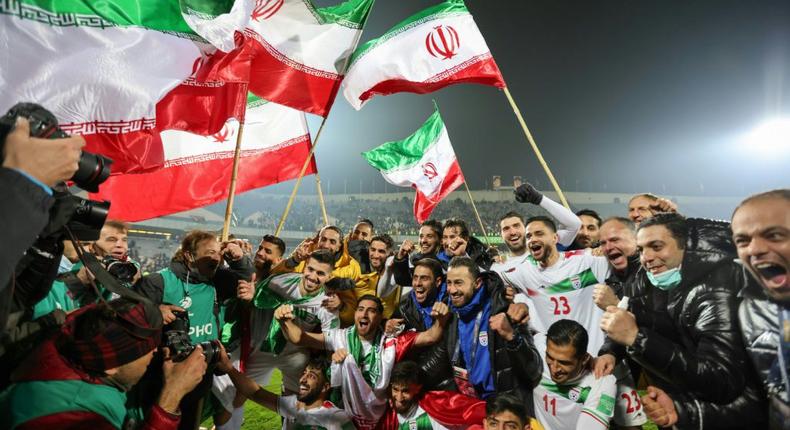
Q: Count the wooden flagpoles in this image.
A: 5